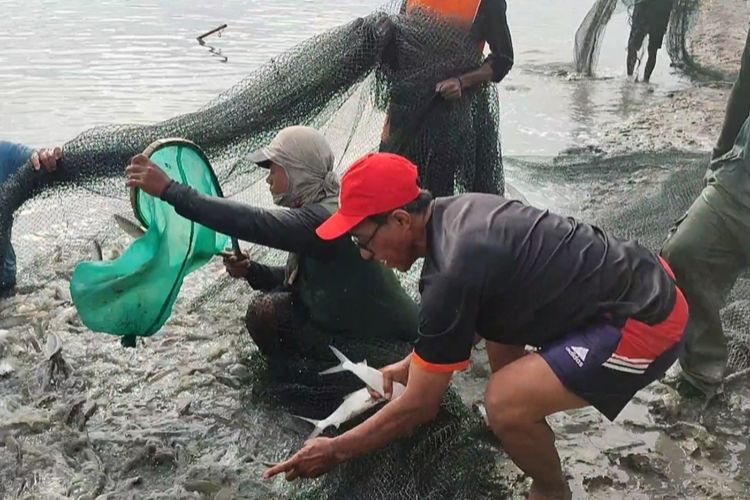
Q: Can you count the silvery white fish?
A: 2